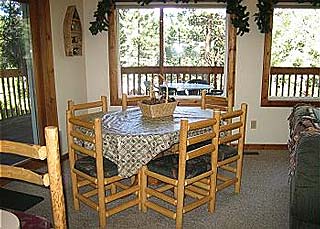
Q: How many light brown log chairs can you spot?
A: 7